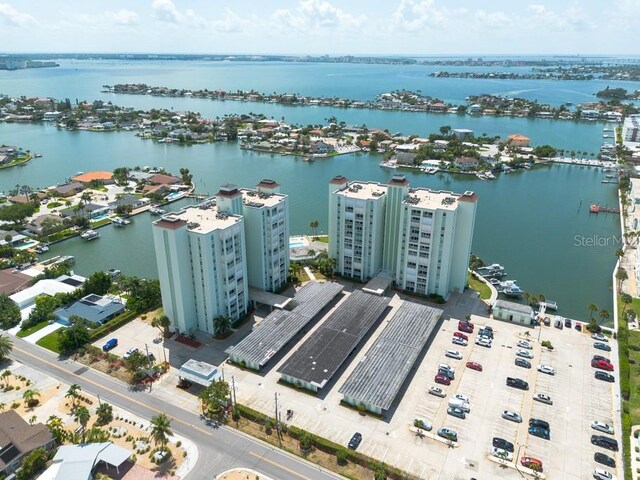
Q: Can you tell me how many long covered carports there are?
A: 3